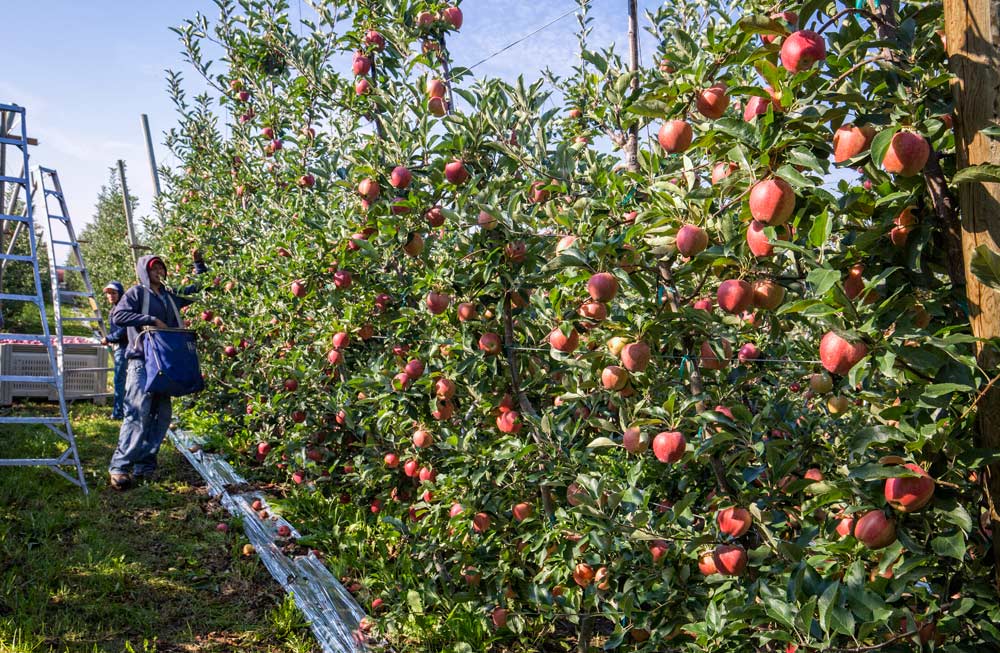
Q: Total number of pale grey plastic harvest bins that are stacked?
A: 1